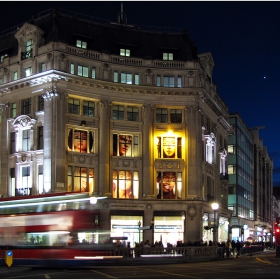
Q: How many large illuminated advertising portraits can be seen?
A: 6